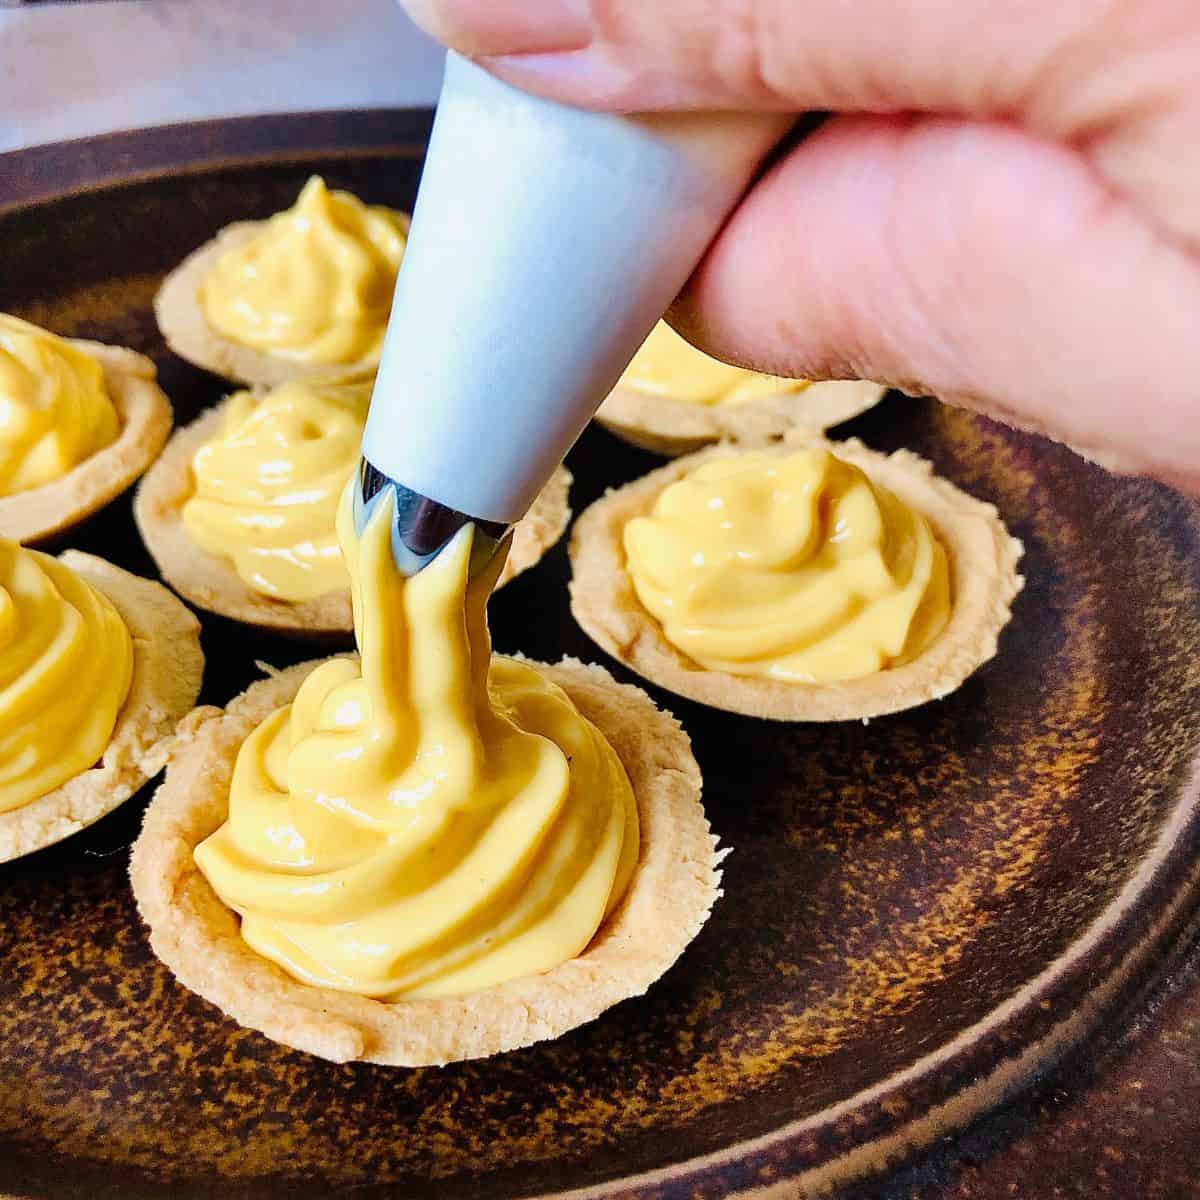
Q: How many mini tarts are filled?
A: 7